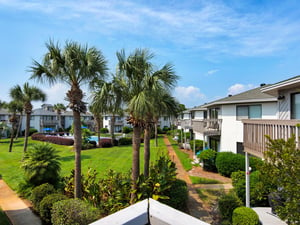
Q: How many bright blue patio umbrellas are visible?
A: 2